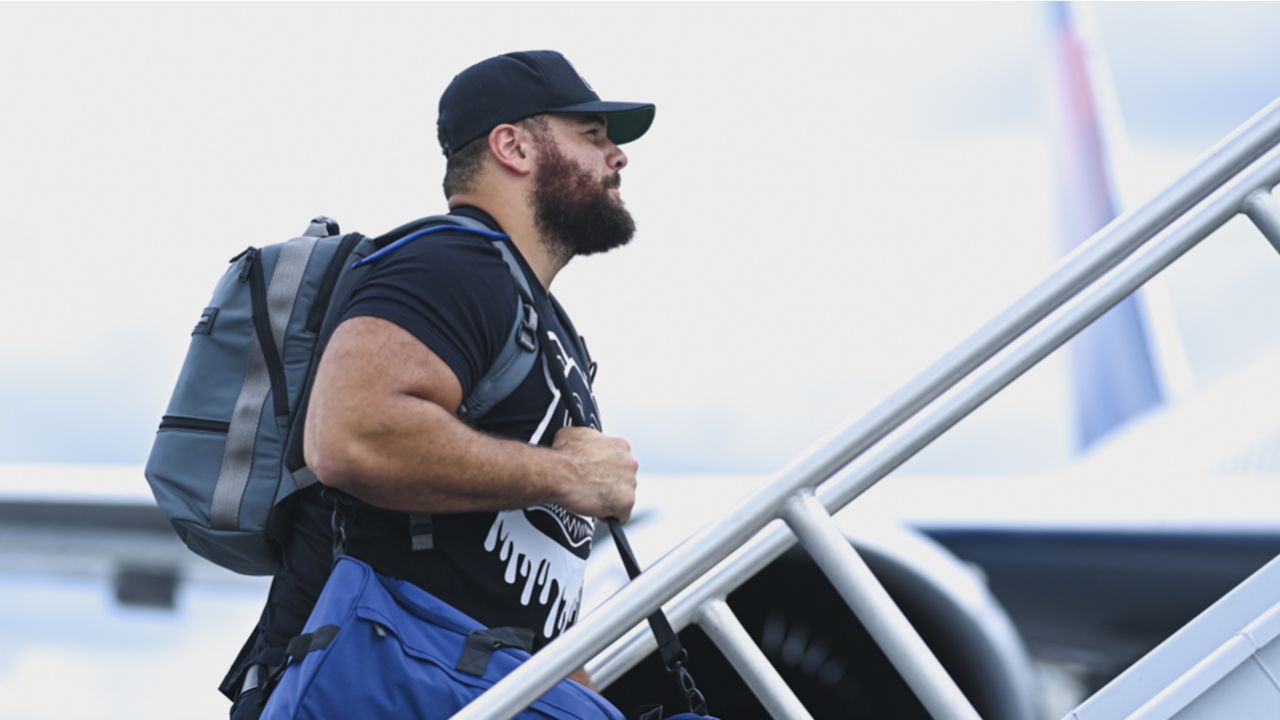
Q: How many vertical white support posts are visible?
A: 3